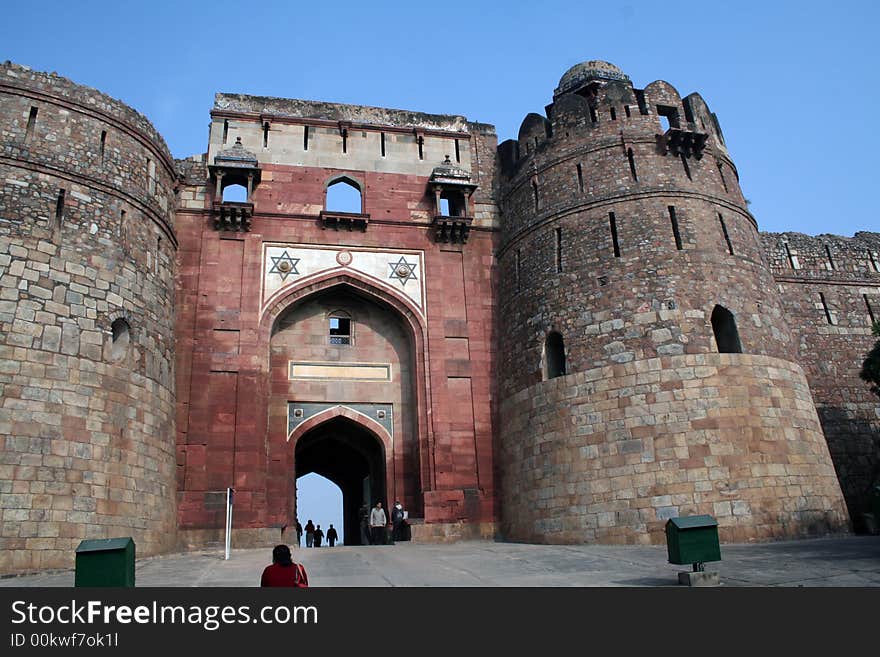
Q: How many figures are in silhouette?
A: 4